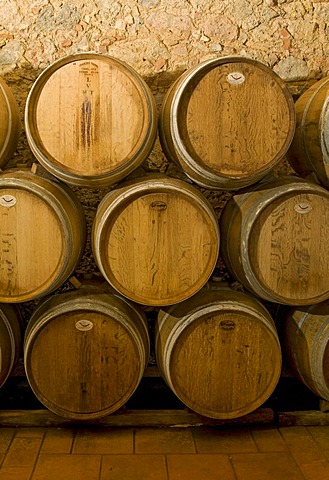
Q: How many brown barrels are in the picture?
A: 11